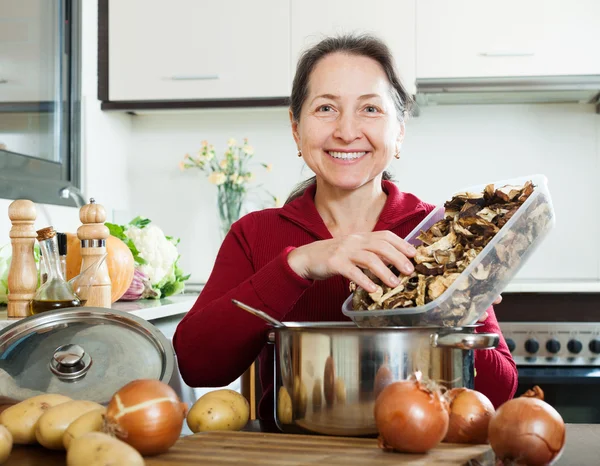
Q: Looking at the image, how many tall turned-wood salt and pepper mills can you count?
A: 2